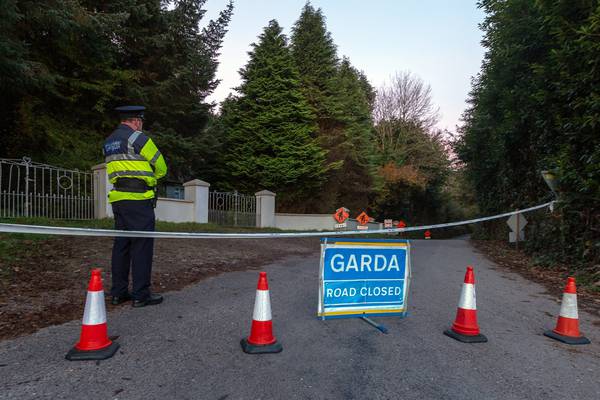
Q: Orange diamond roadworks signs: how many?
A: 4